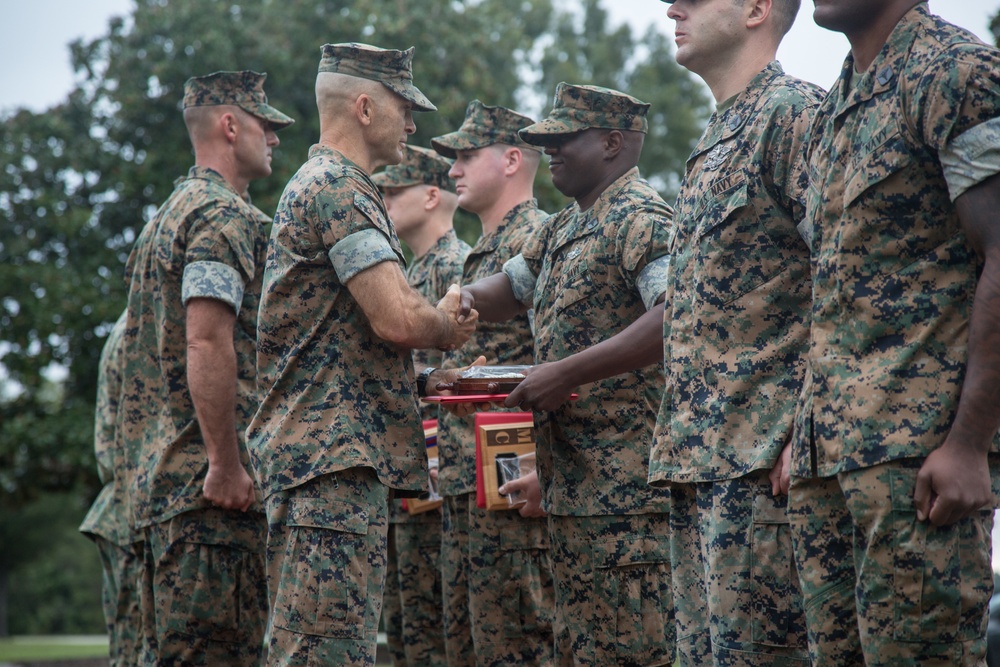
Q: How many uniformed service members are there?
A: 8